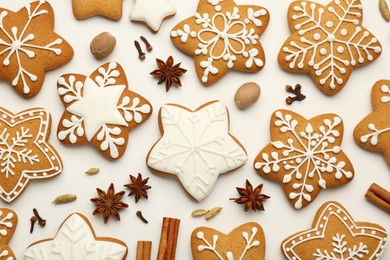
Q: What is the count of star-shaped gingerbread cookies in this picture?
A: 14